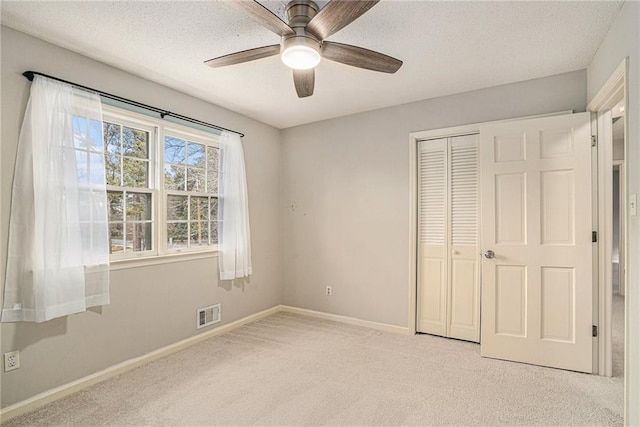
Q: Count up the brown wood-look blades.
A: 5